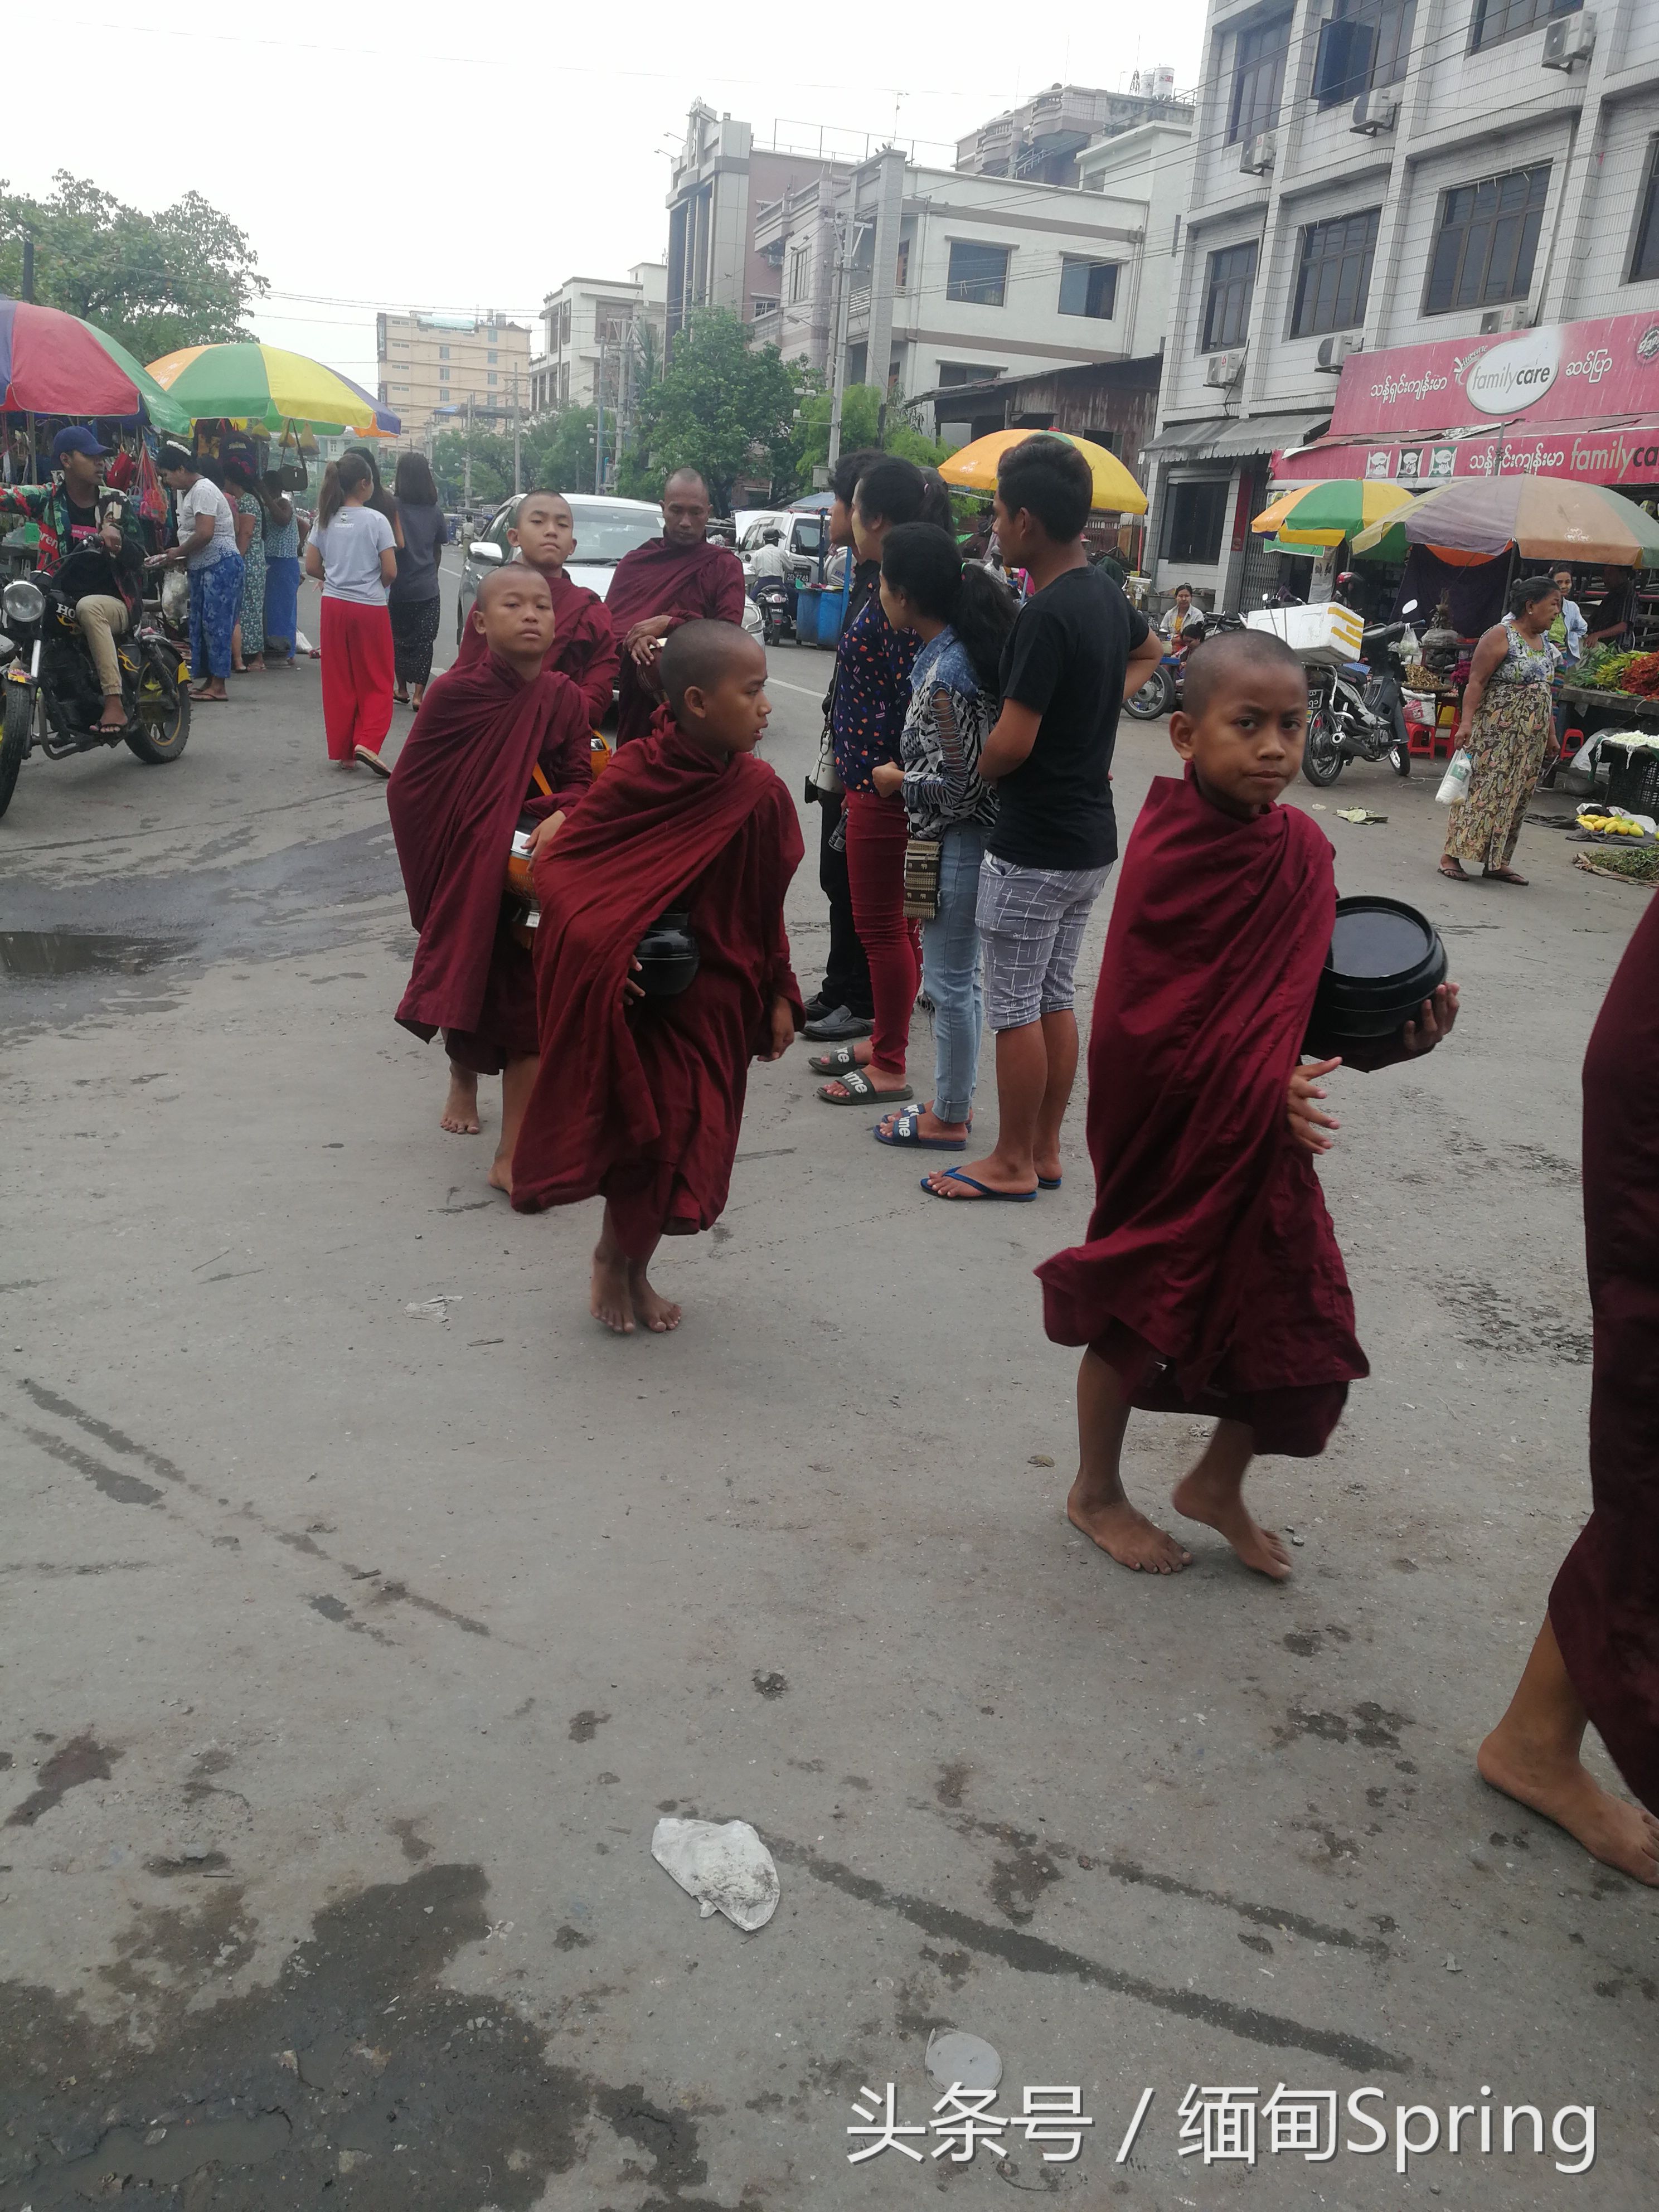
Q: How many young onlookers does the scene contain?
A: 4